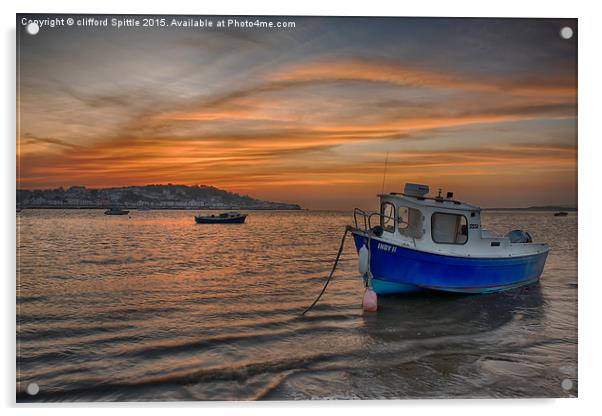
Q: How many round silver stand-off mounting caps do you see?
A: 4